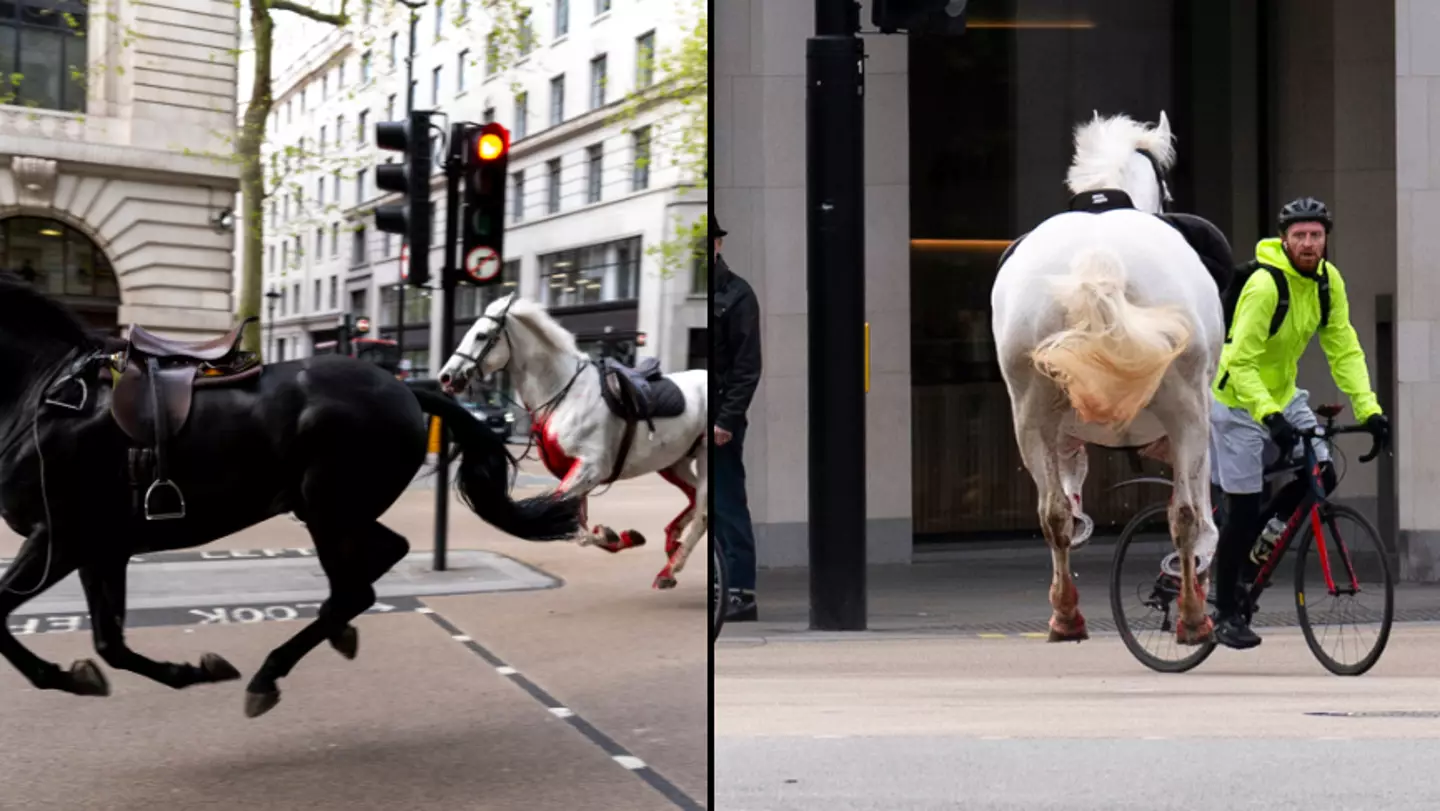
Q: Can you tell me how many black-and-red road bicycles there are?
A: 1